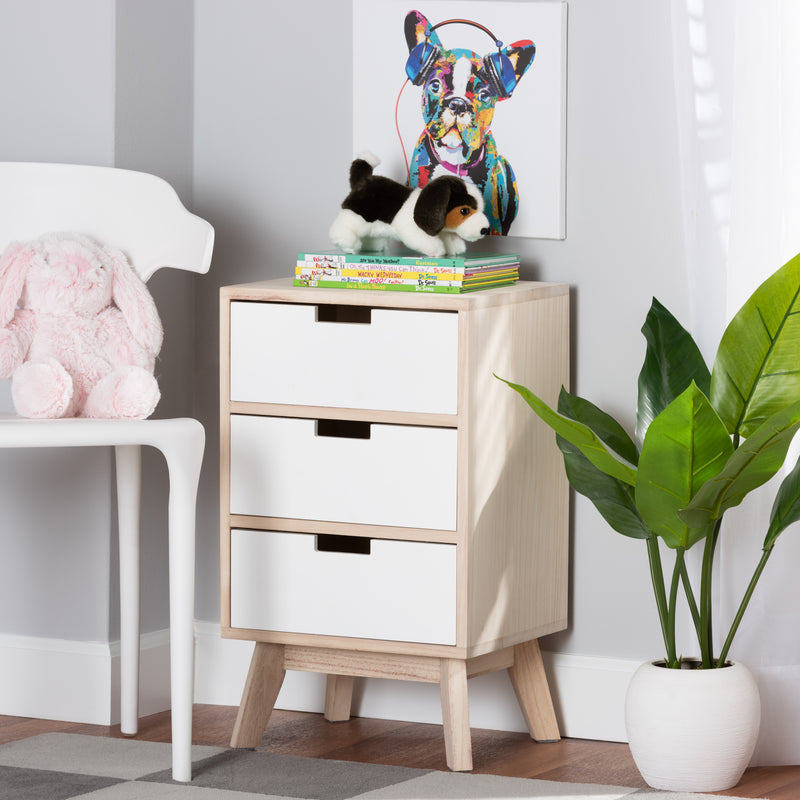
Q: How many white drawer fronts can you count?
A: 3